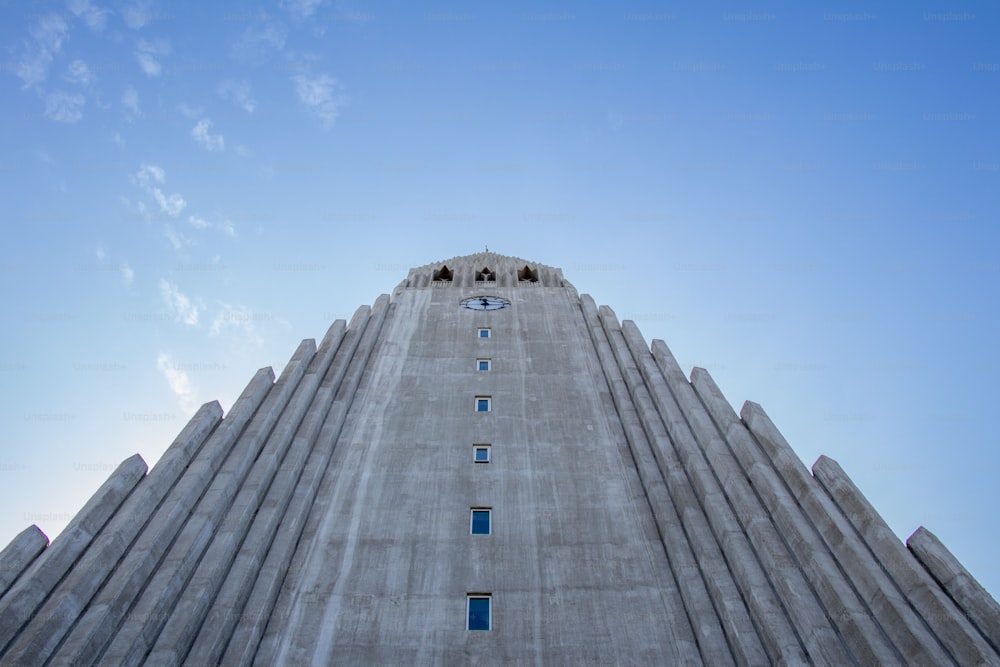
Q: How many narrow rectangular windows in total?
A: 6